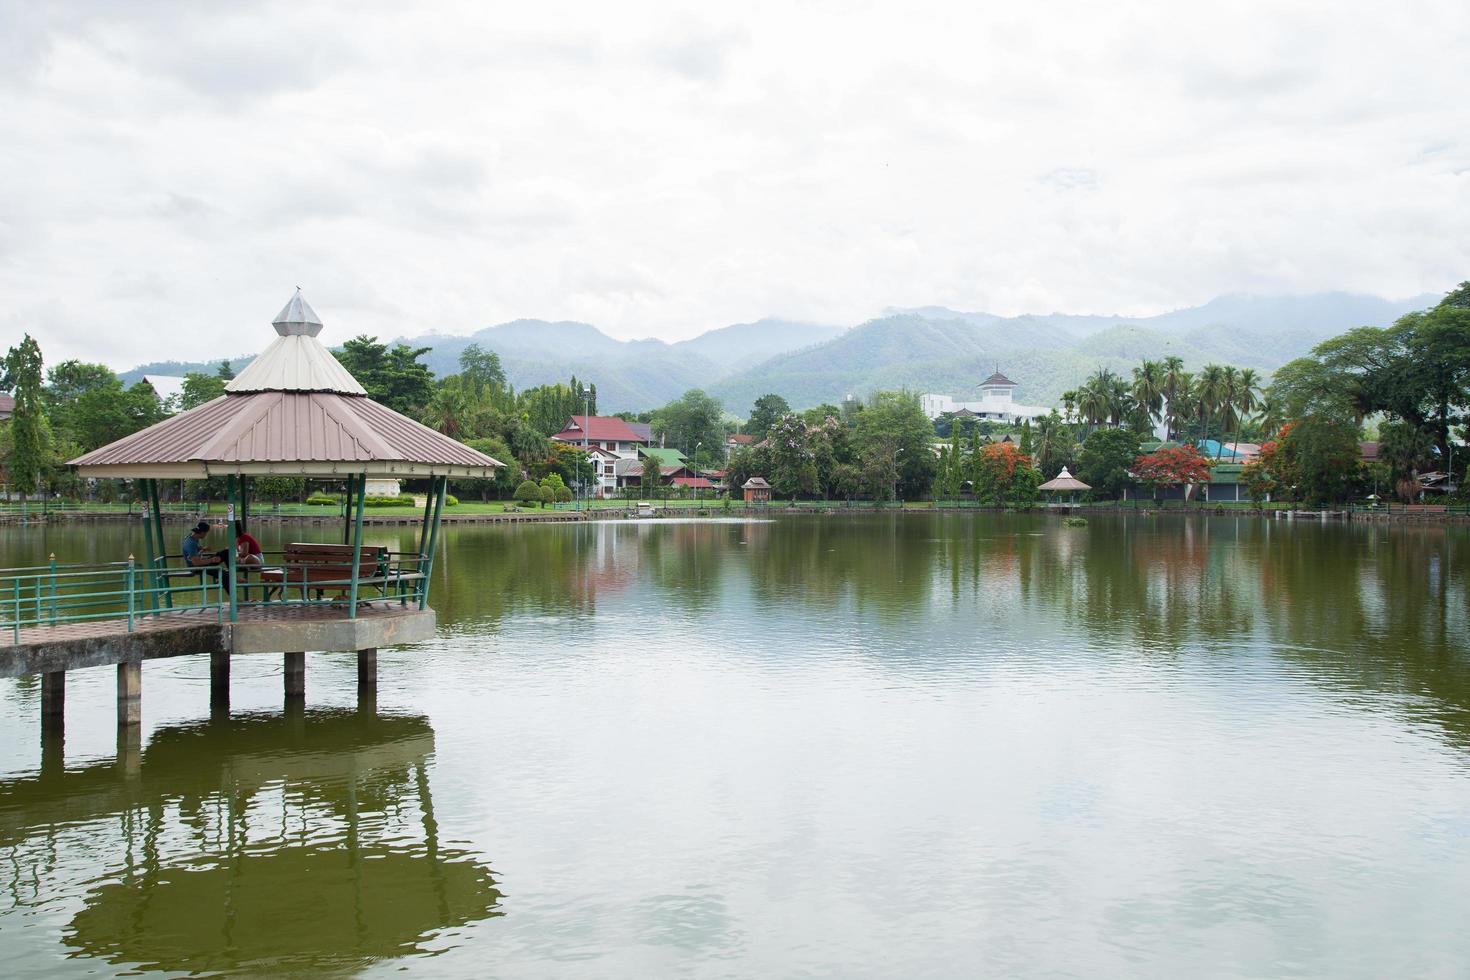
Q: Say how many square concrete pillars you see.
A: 5